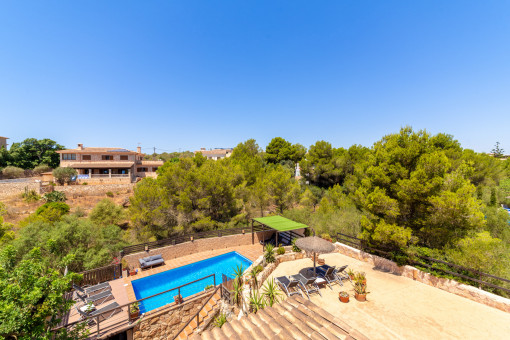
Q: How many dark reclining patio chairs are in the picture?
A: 7